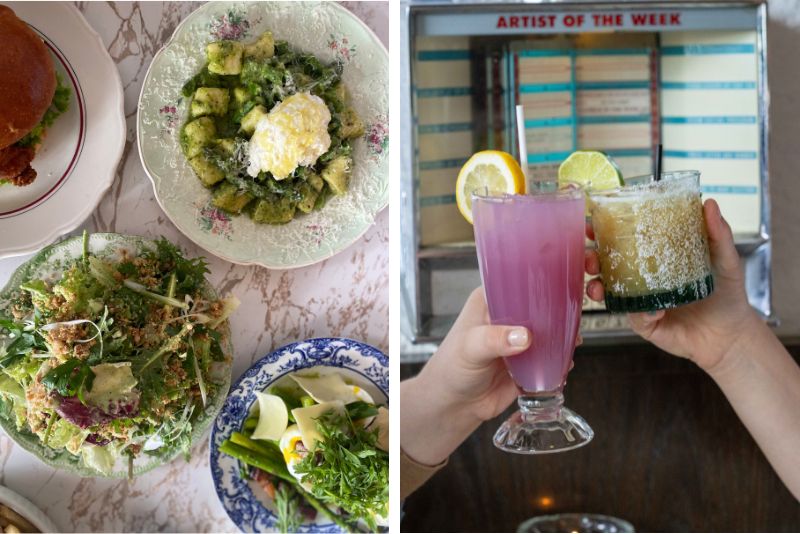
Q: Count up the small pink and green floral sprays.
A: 6